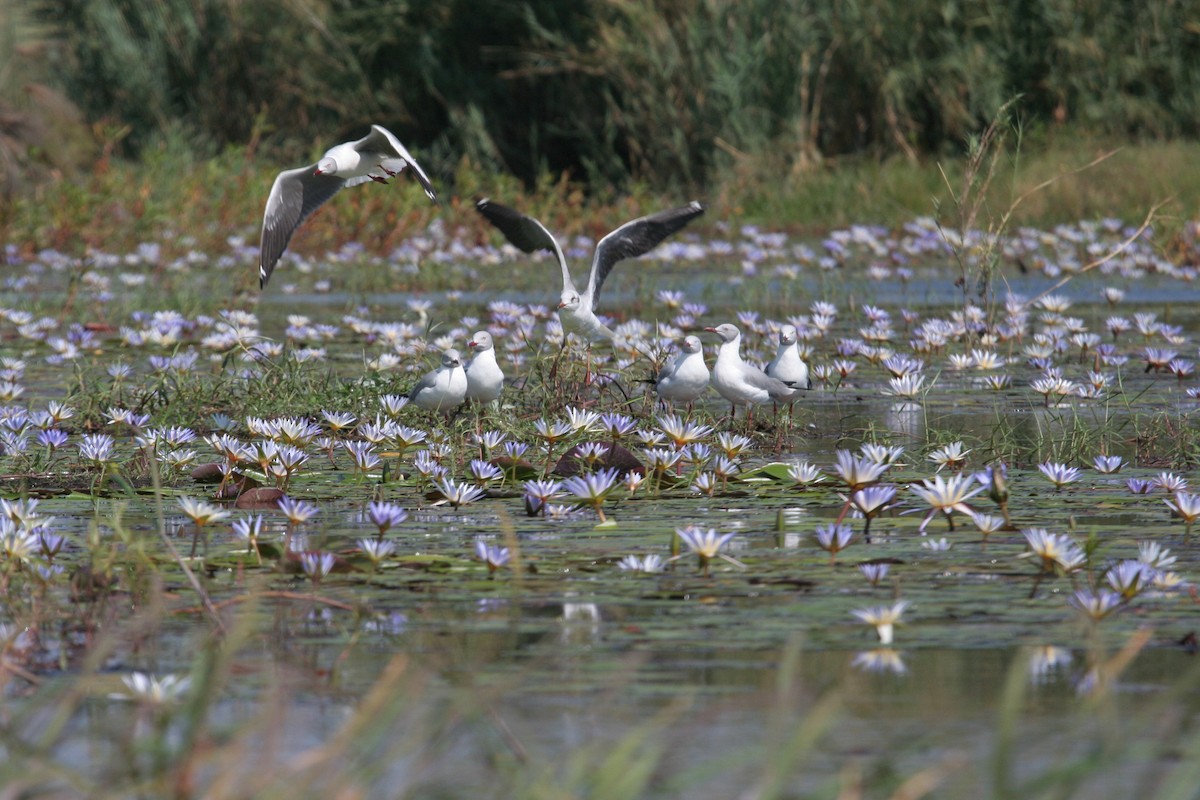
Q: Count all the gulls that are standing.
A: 5